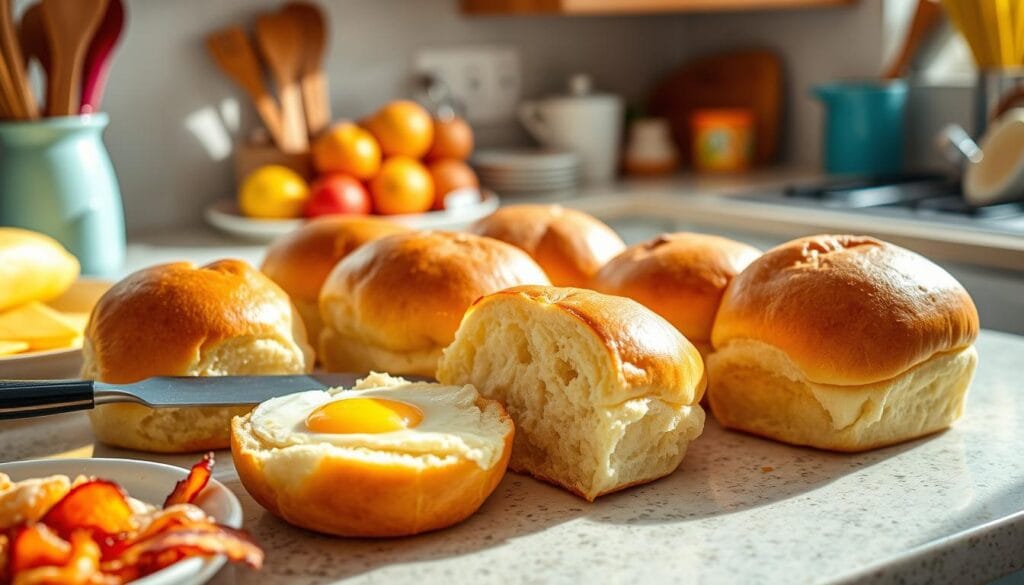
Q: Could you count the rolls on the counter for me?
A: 8